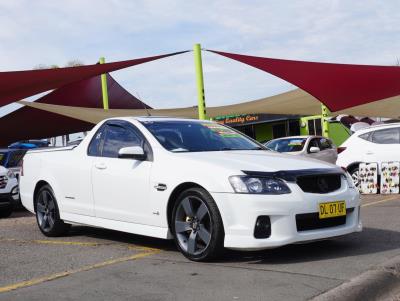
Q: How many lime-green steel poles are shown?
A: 3